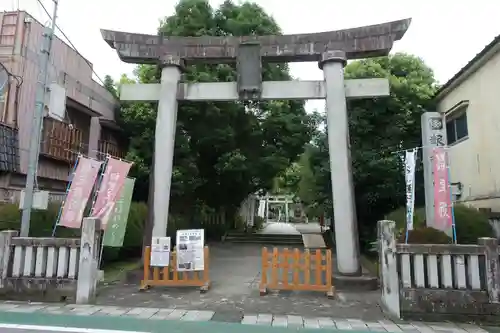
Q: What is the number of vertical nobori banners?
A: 5